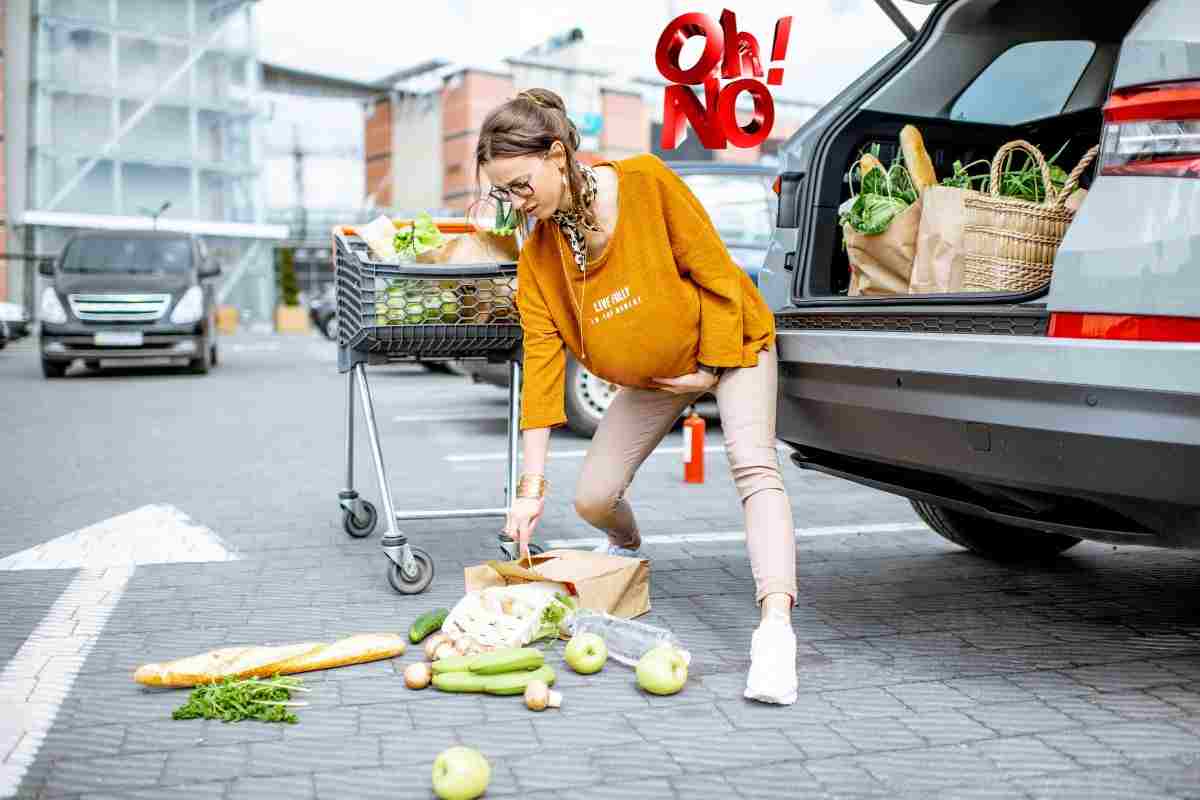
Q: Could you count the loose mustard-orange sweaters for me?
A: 1